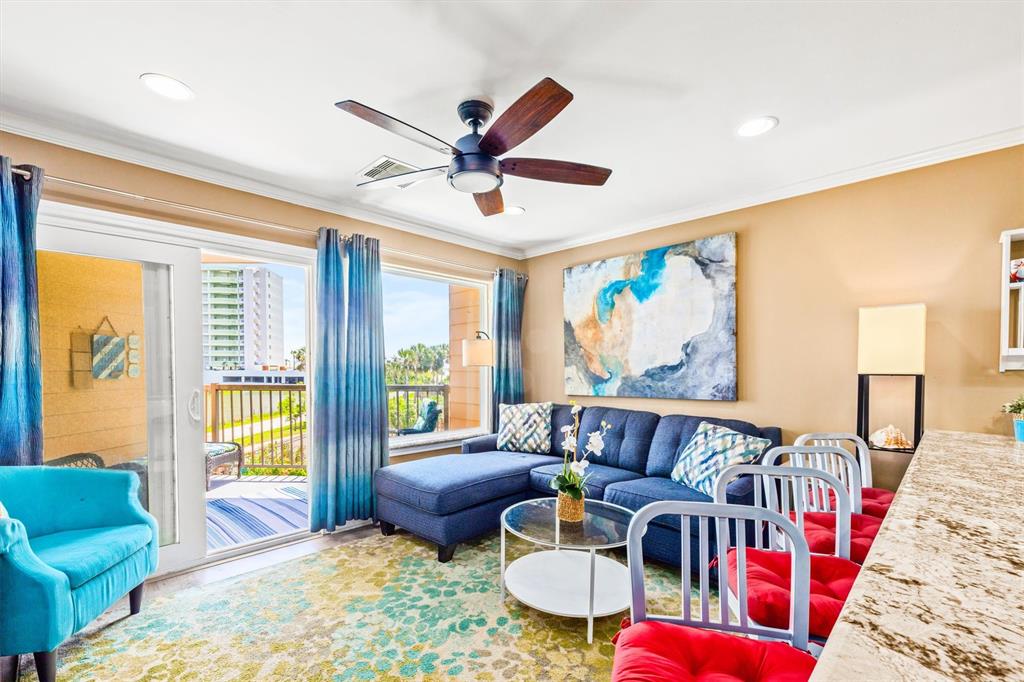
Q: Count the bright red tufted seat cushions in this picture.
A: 4